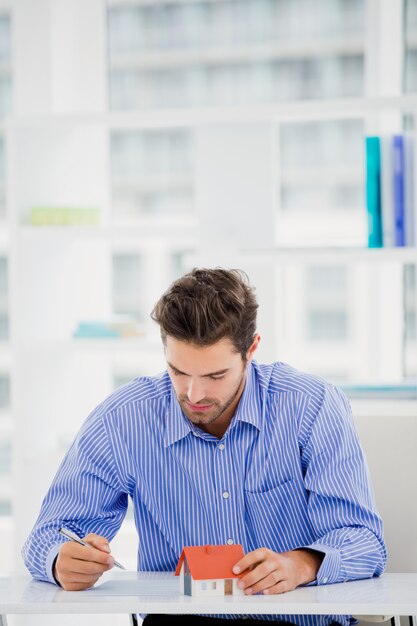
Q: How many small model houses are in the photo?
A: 1